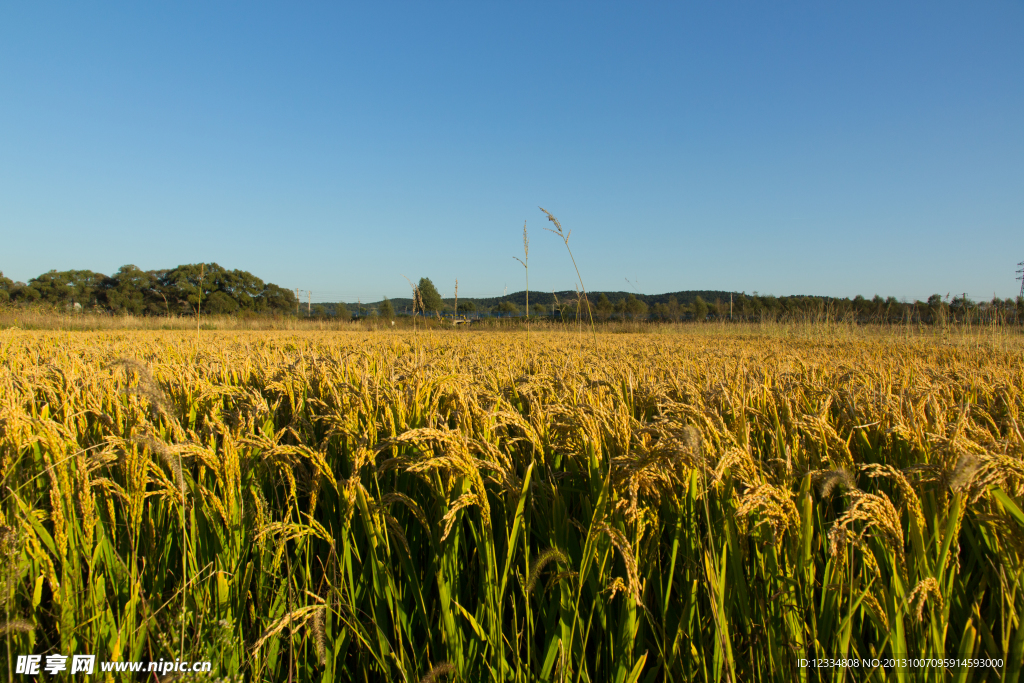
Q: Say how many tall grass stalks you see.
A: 2